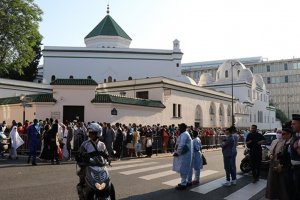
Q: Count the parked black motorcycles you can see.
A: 1